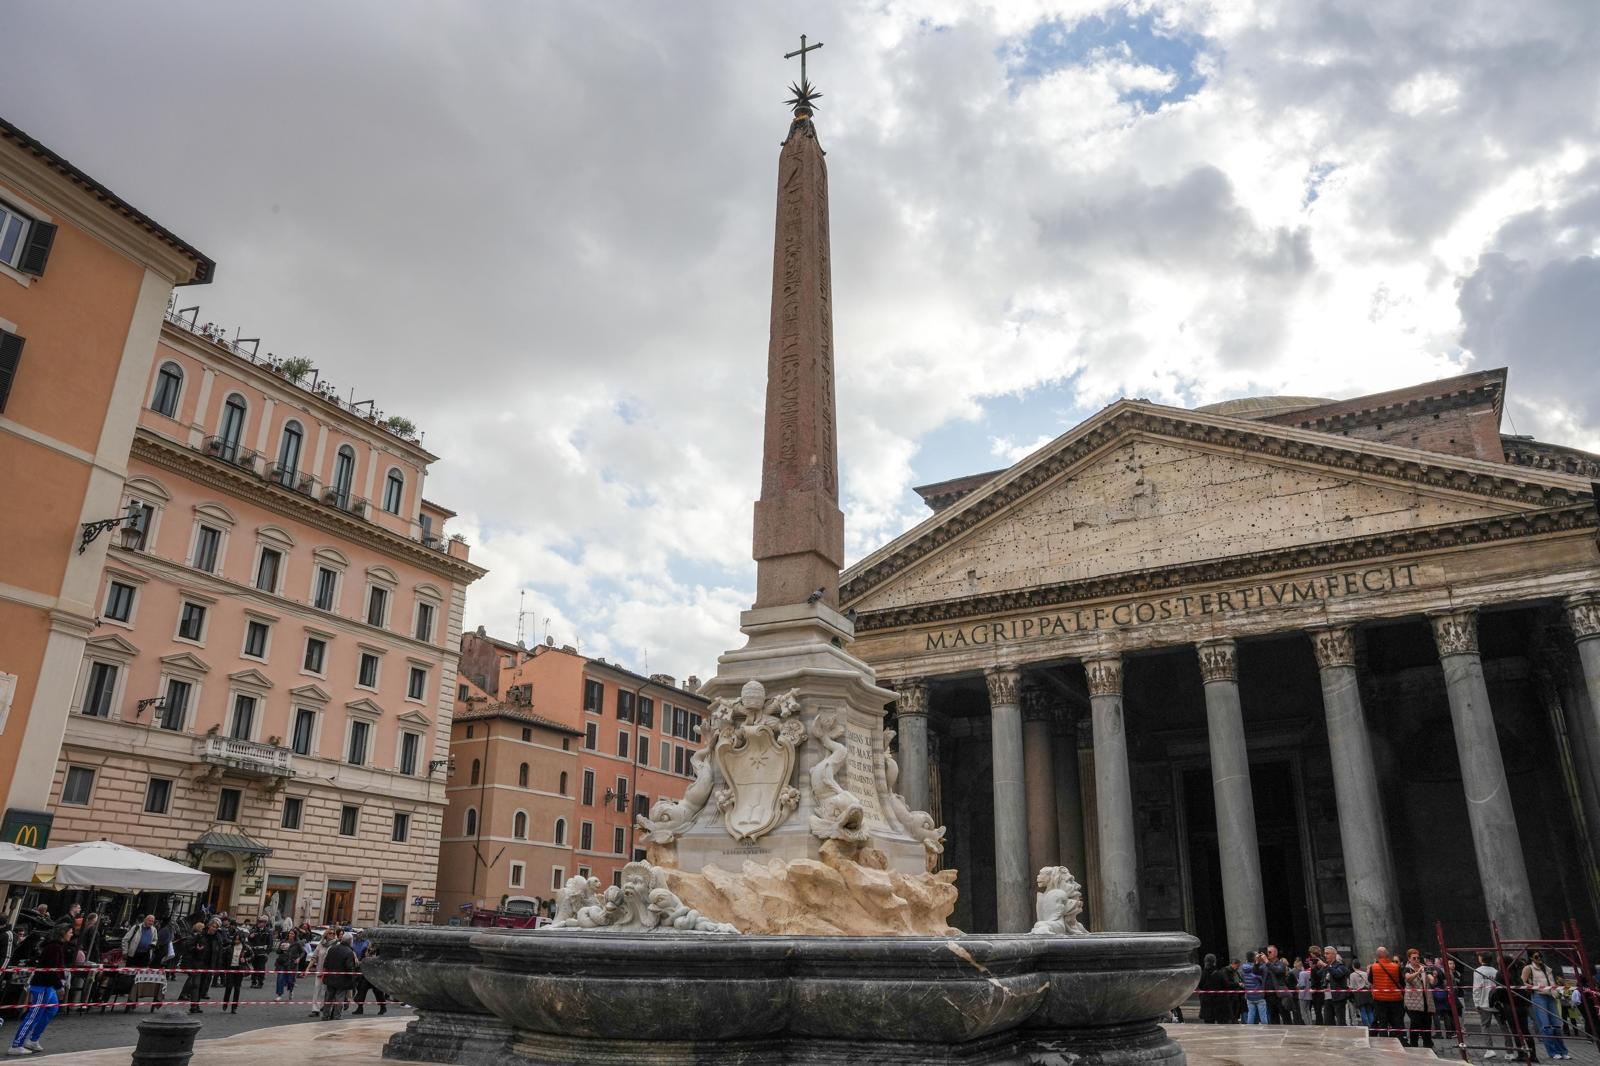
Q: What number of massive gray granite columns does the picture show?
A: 7